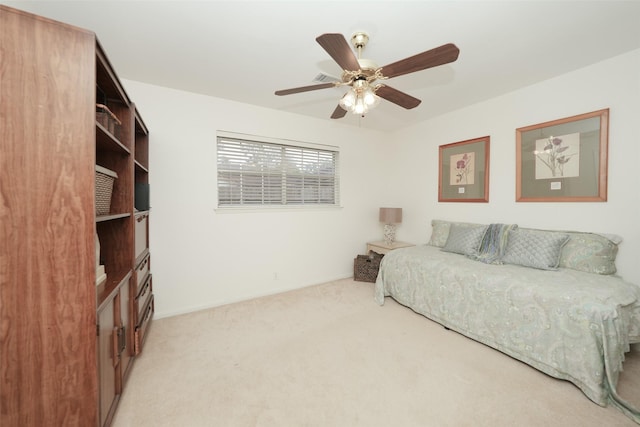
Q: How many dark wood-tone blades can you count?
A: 5